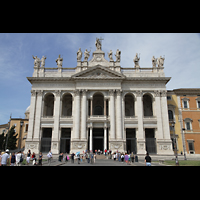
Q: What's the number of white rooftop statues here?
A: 11